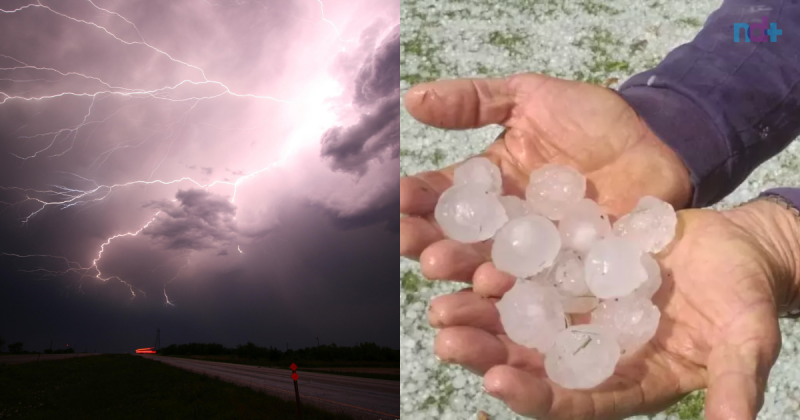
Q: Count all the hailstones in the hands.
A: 13